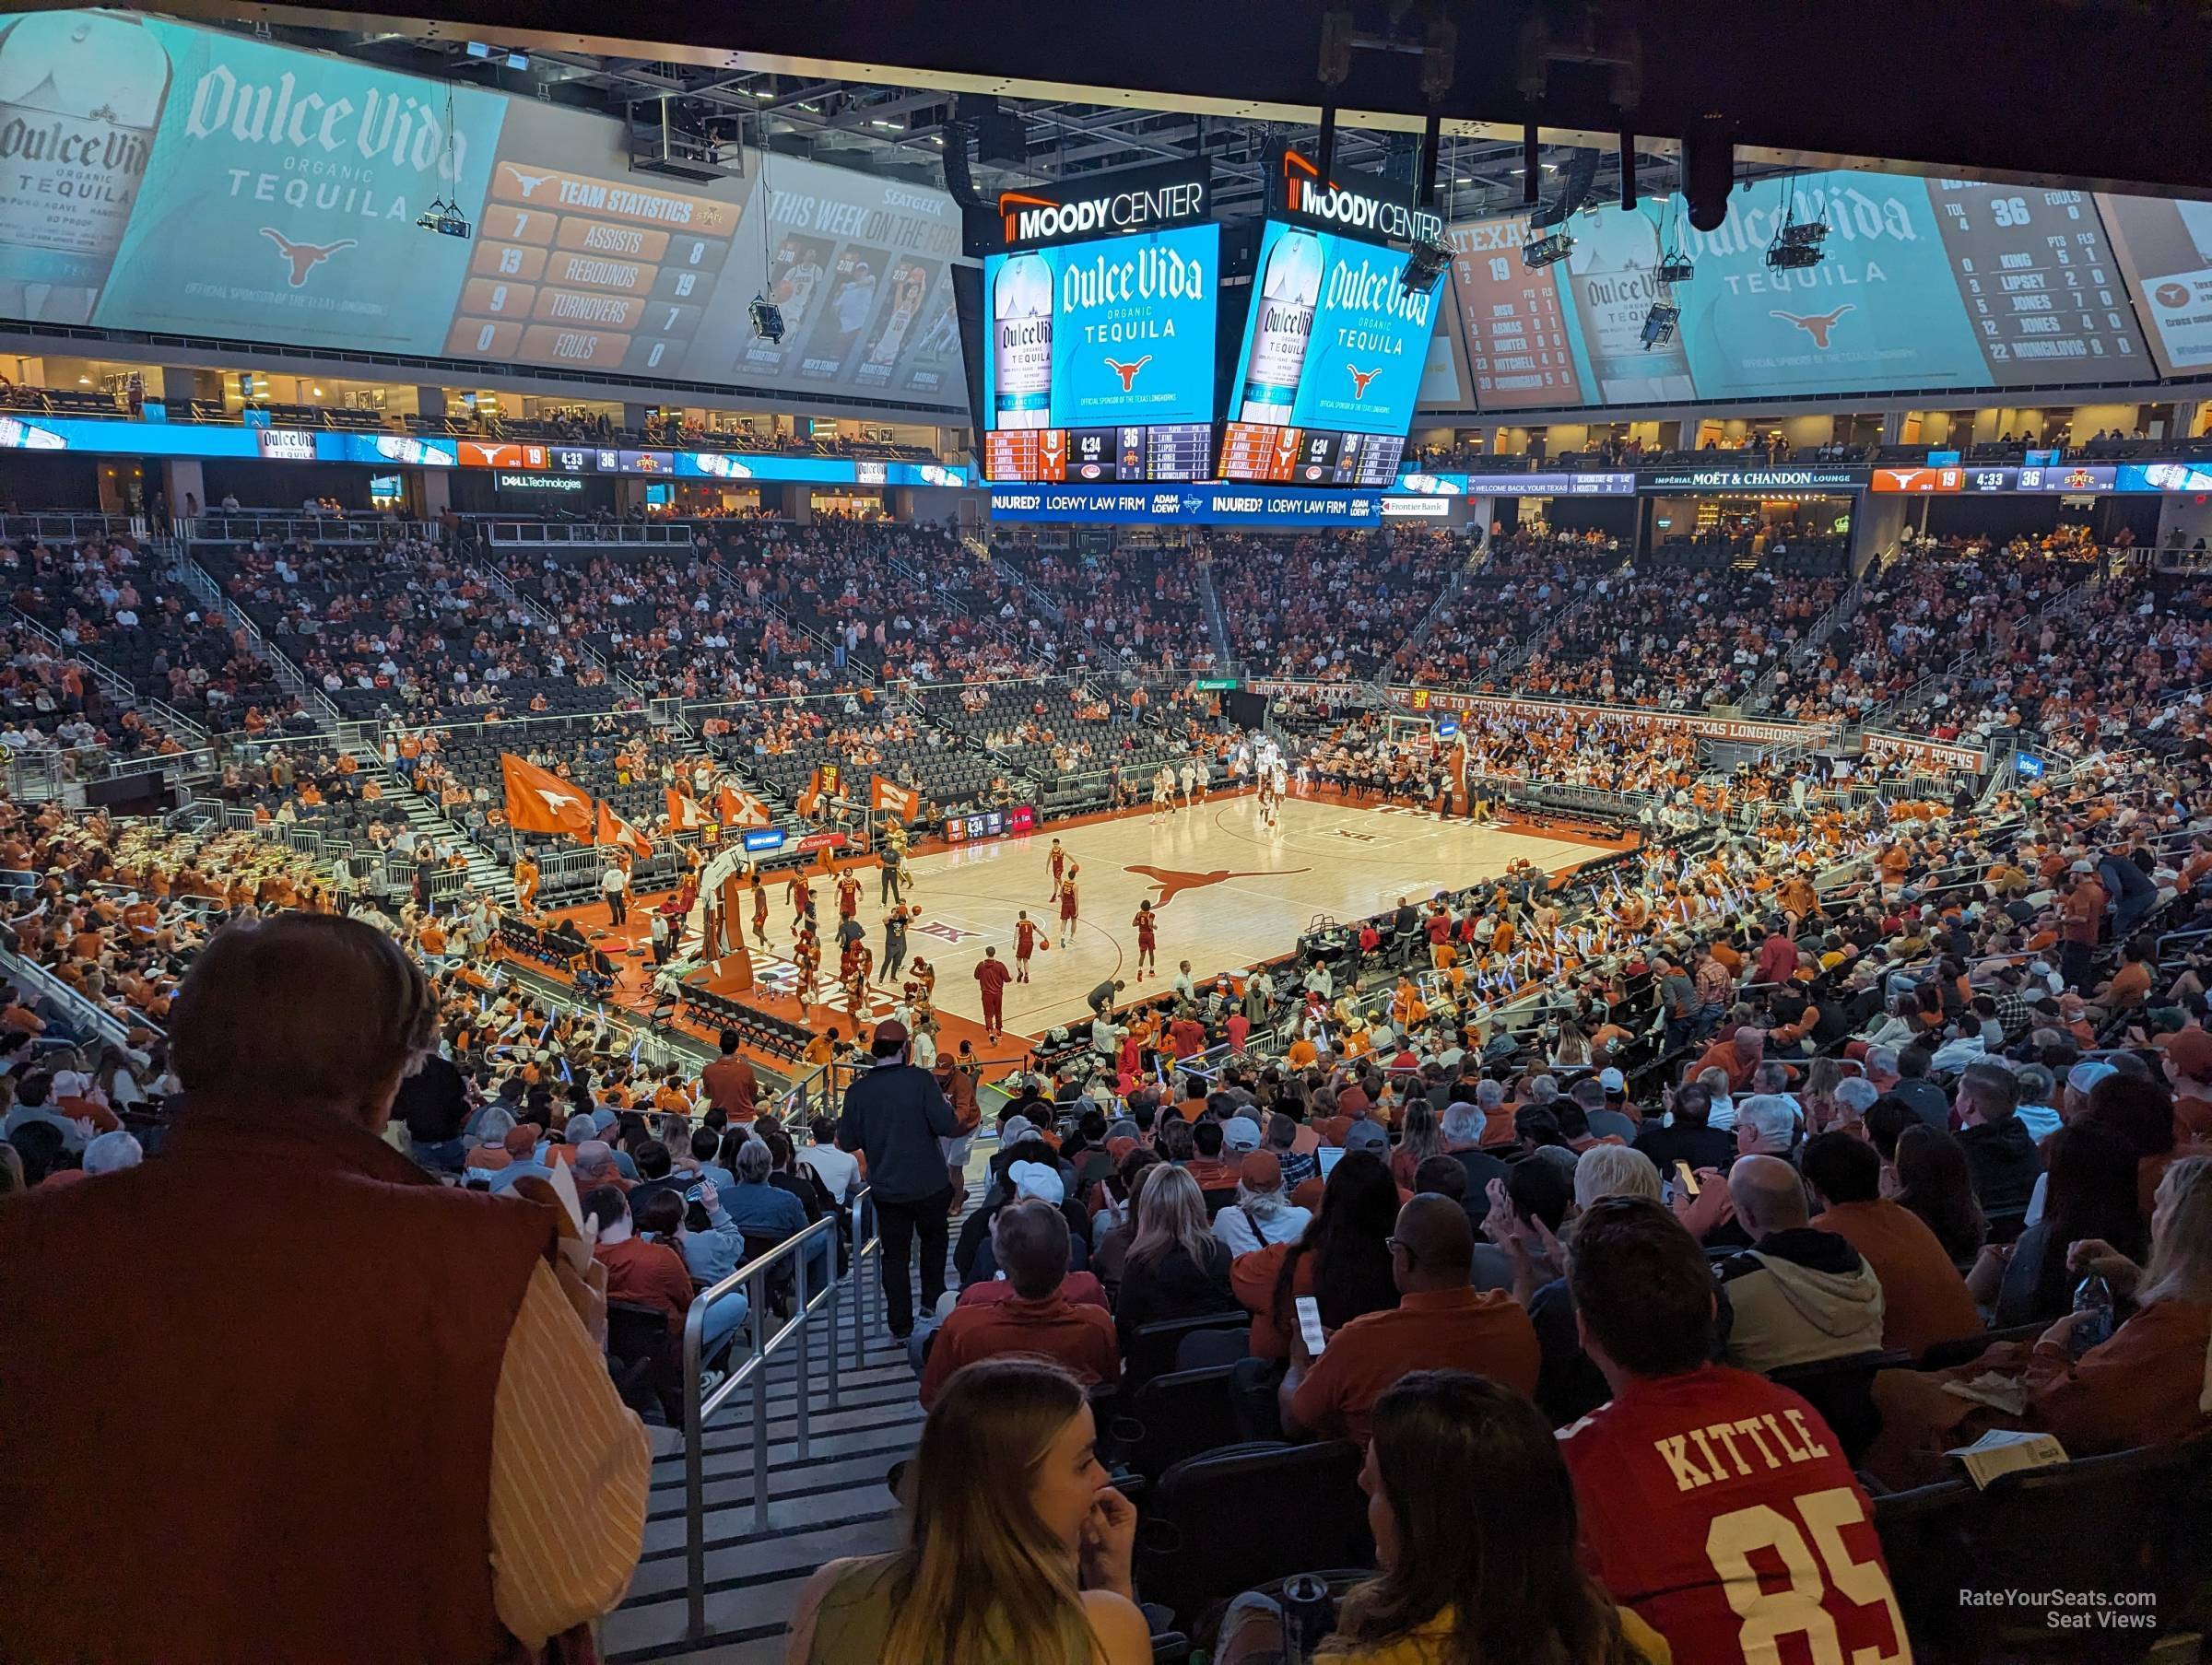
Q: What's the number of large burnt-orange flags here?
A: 6